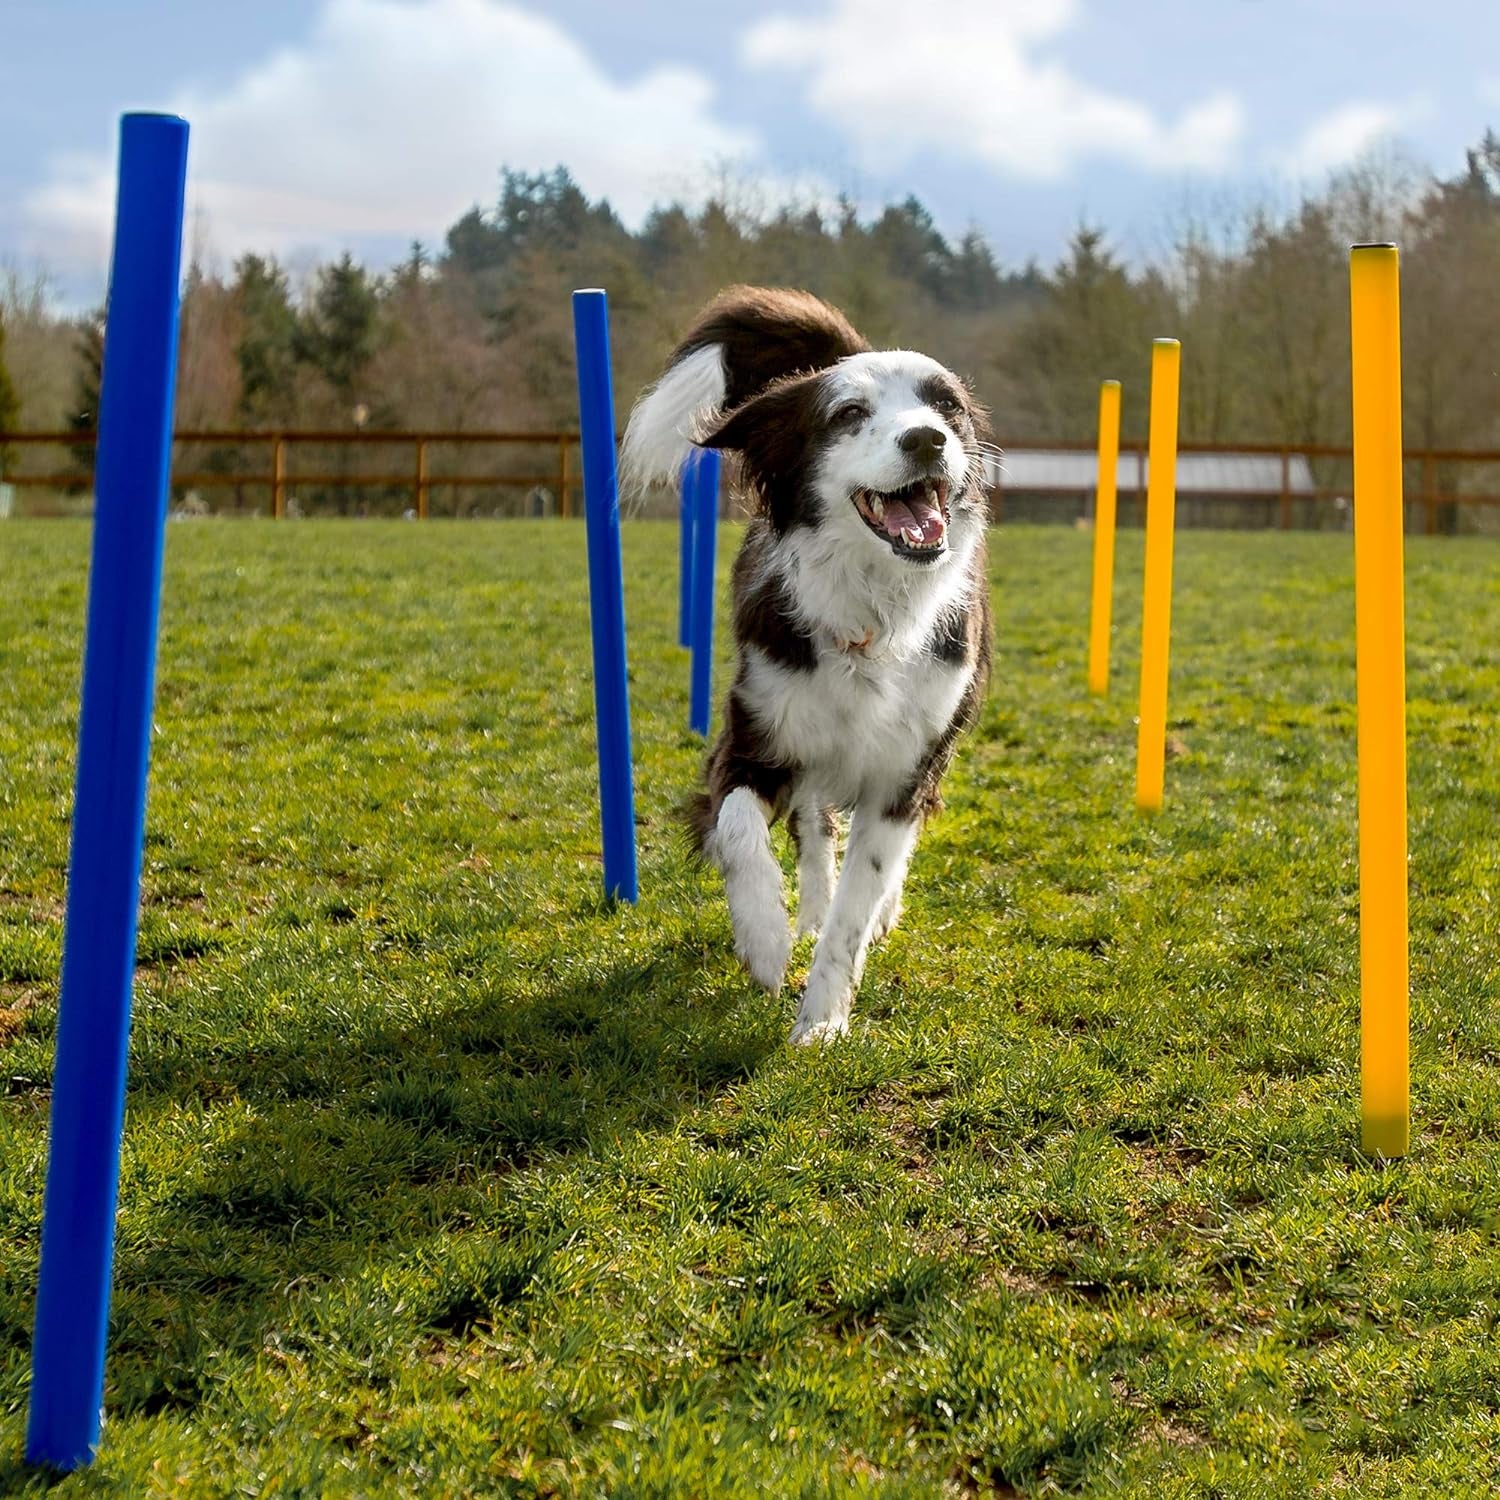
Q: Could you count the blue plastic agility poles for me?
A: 4